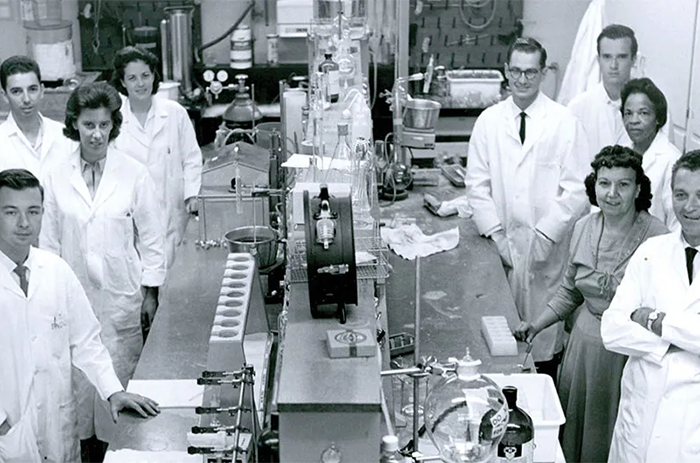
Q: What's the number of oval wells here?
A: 9